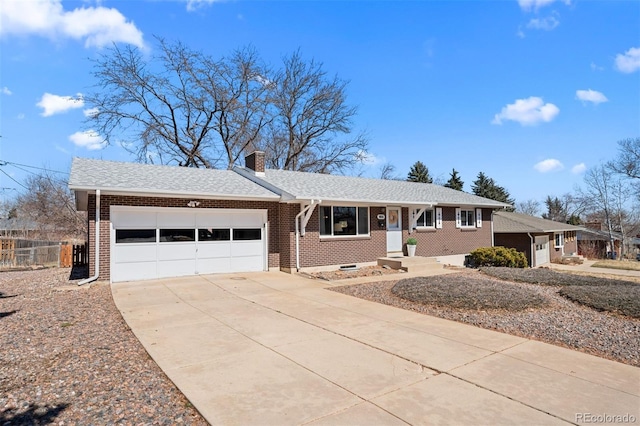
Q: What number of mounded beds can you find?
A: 3